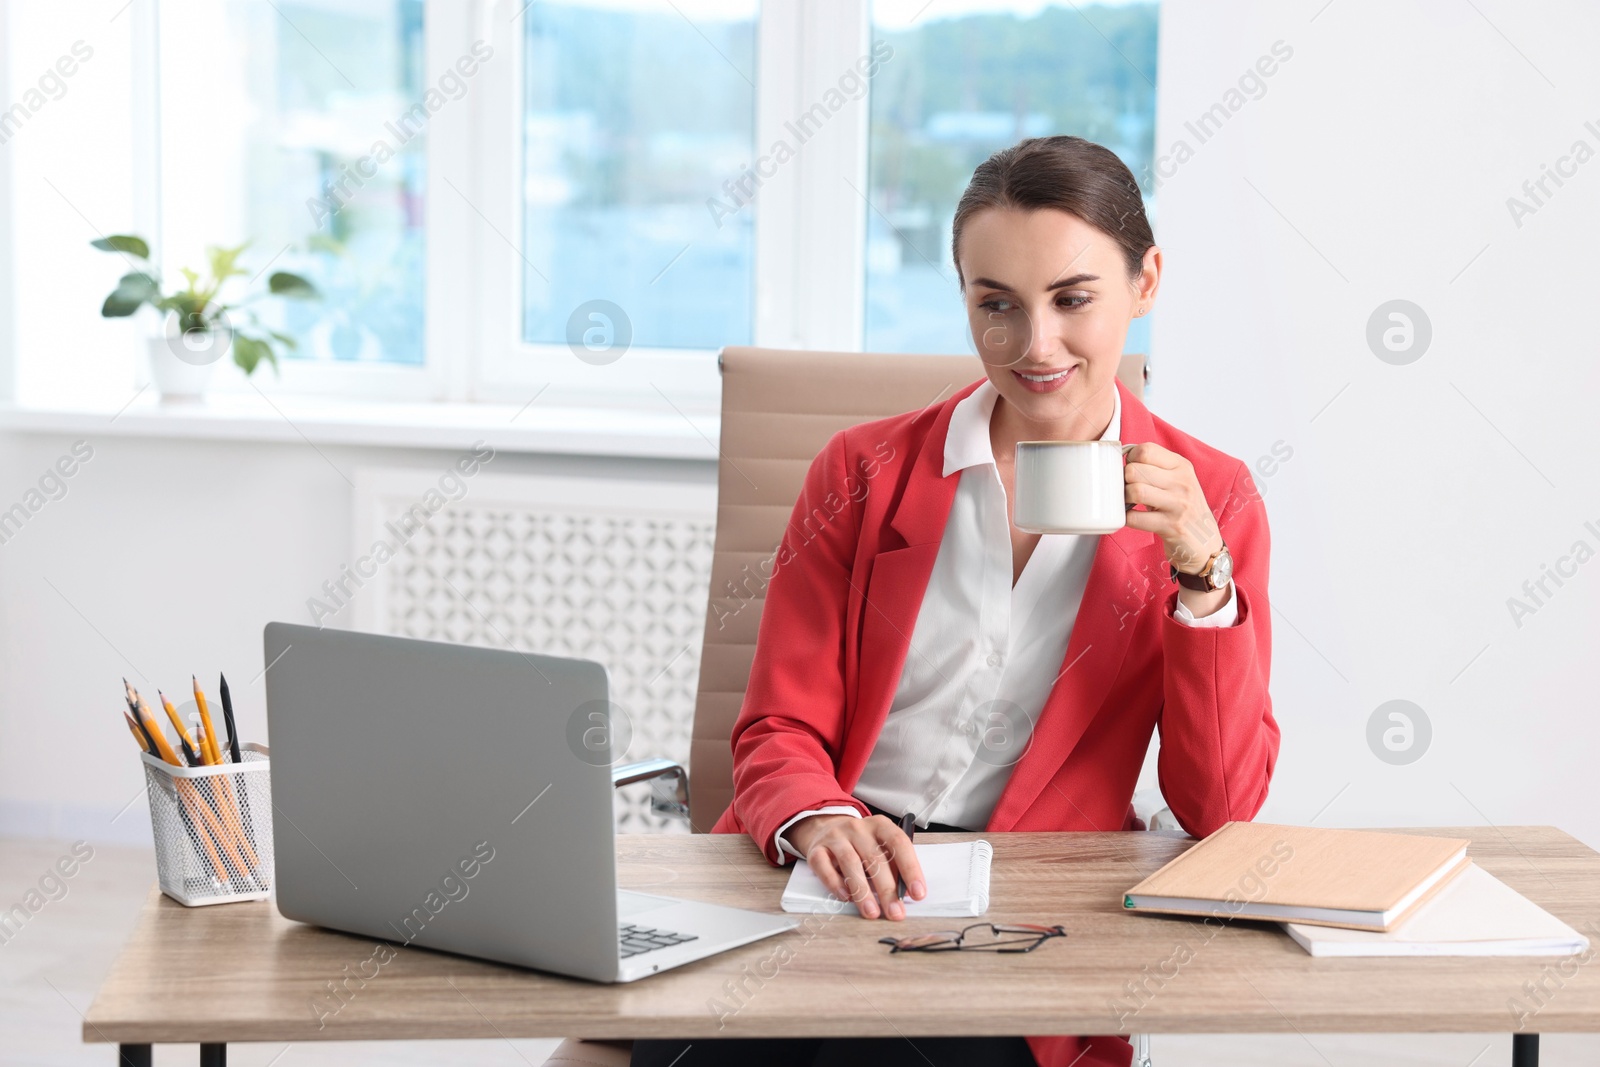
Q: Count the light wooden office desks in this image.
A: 1